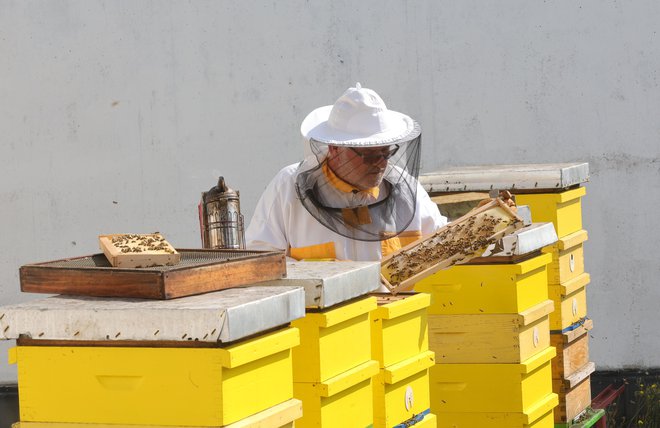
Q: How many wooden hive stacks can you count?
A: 5